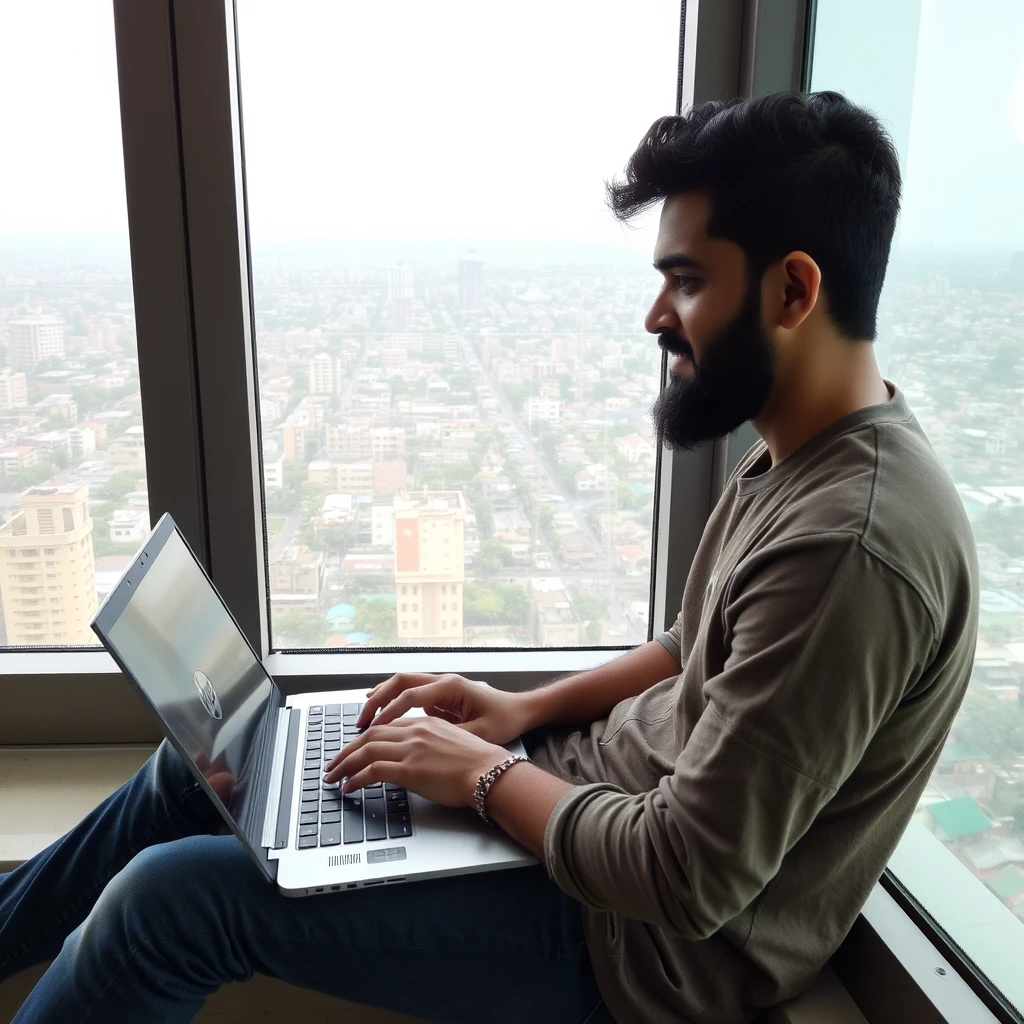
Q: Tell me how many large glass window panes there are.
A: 3